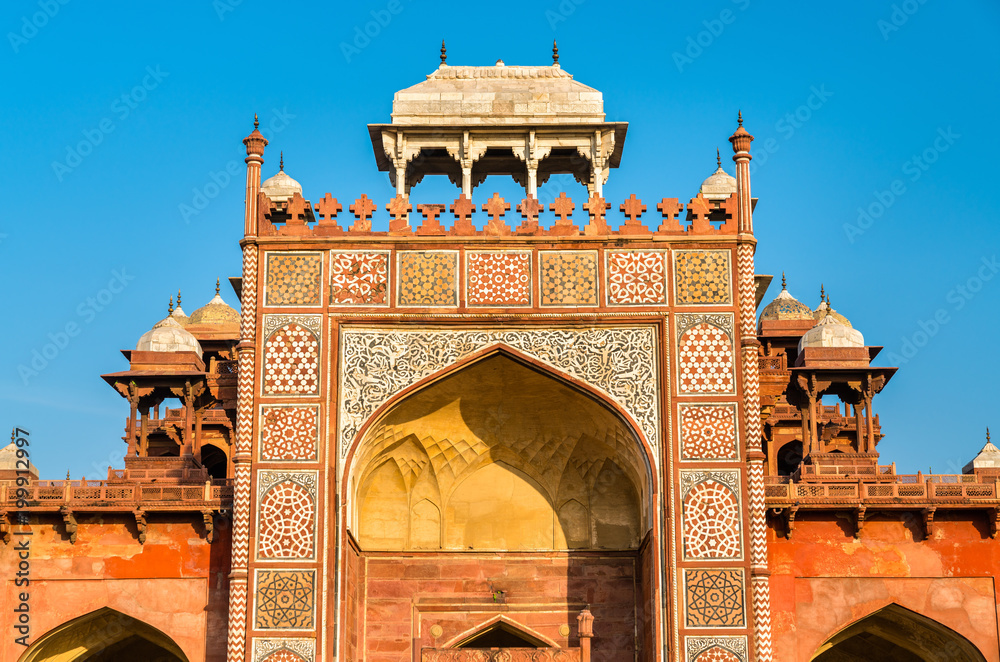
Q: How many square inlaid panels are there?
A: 11